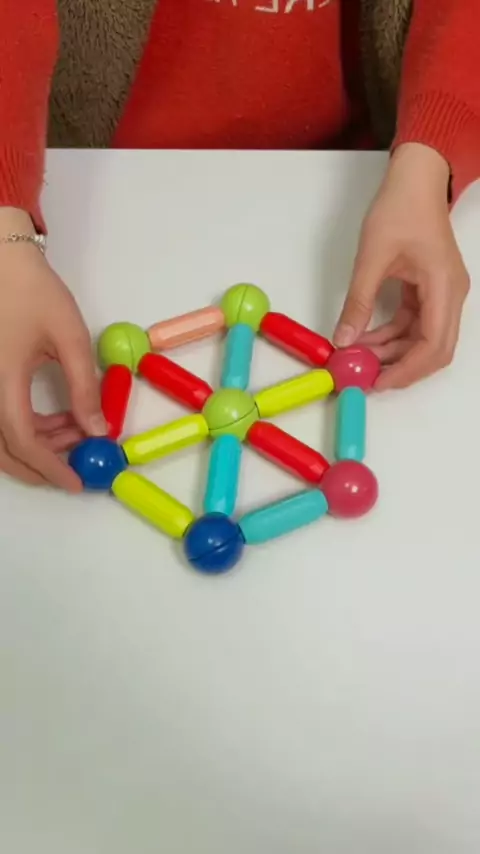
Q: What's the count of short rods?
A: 12